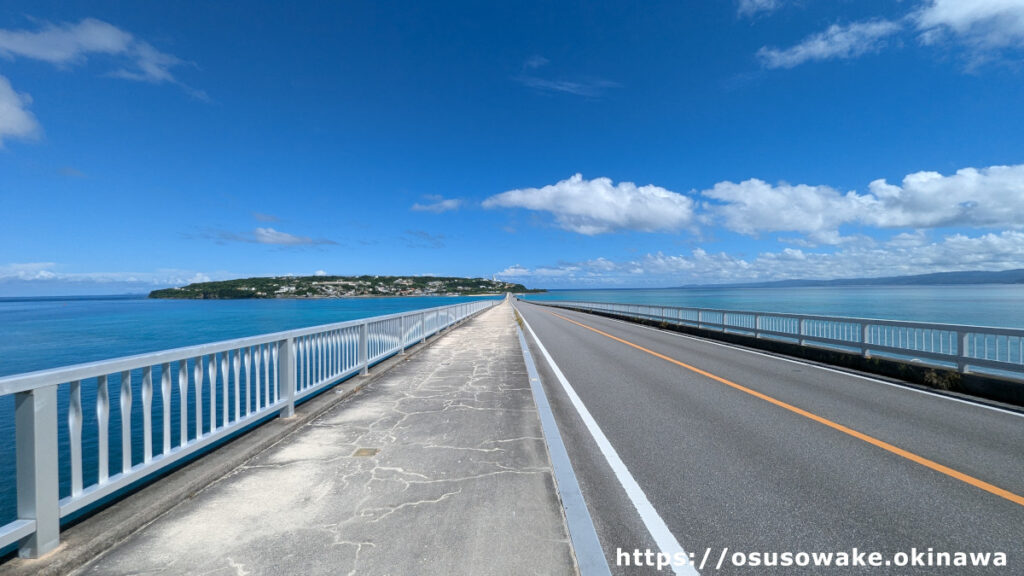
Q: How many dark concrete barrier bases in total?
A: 1